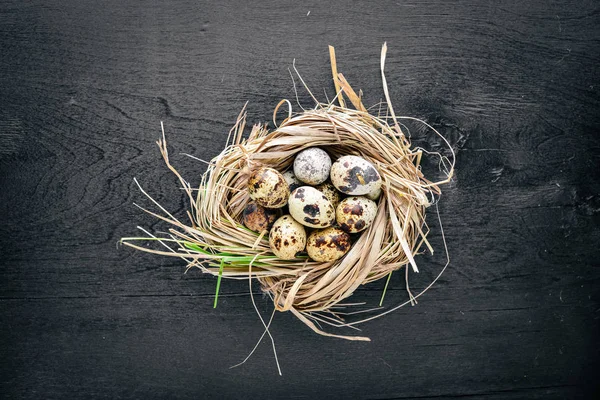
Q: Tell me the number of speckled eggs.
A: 11